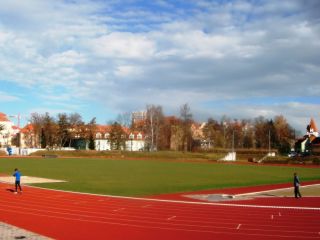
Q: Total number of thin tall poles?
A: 2